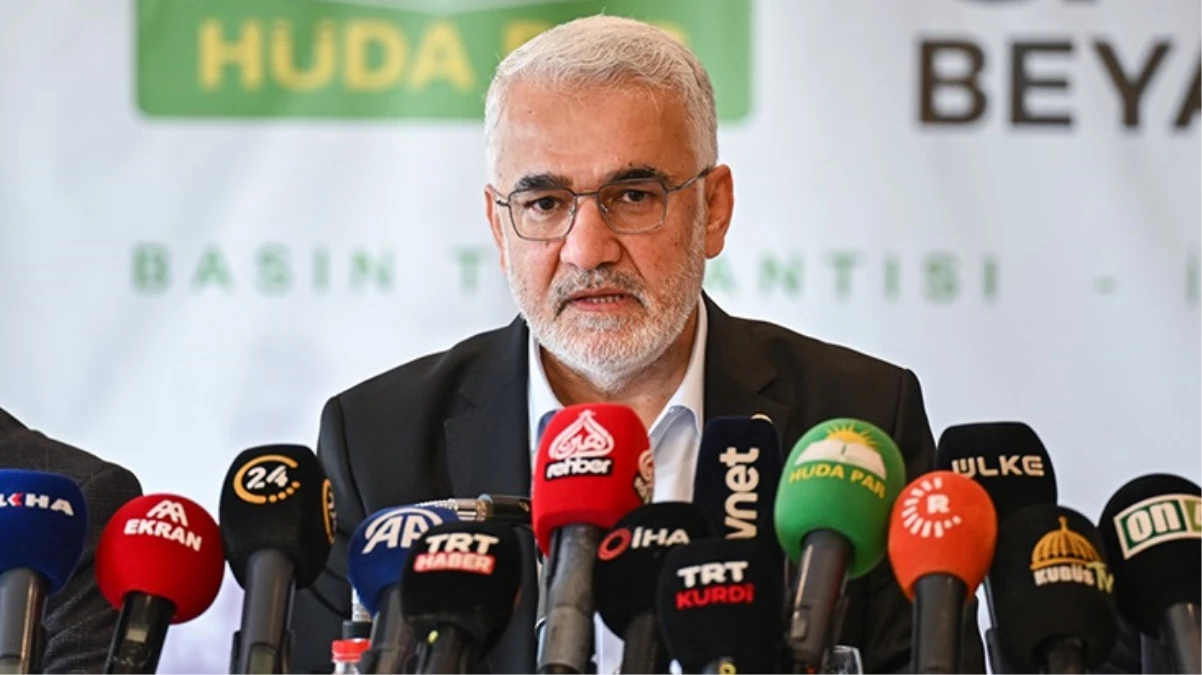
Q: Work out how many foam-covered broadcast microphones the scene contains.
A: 14